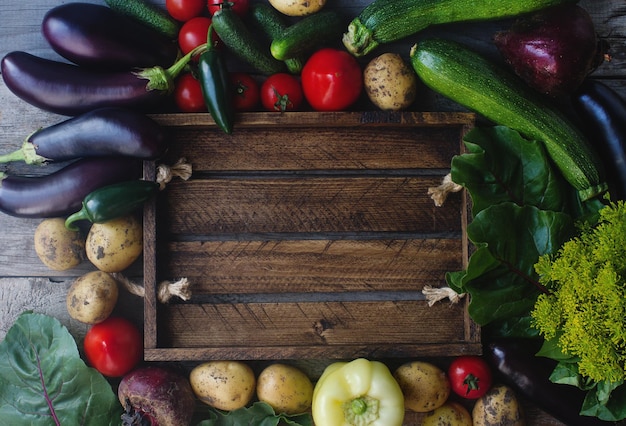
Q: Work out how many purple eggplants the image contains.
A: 6